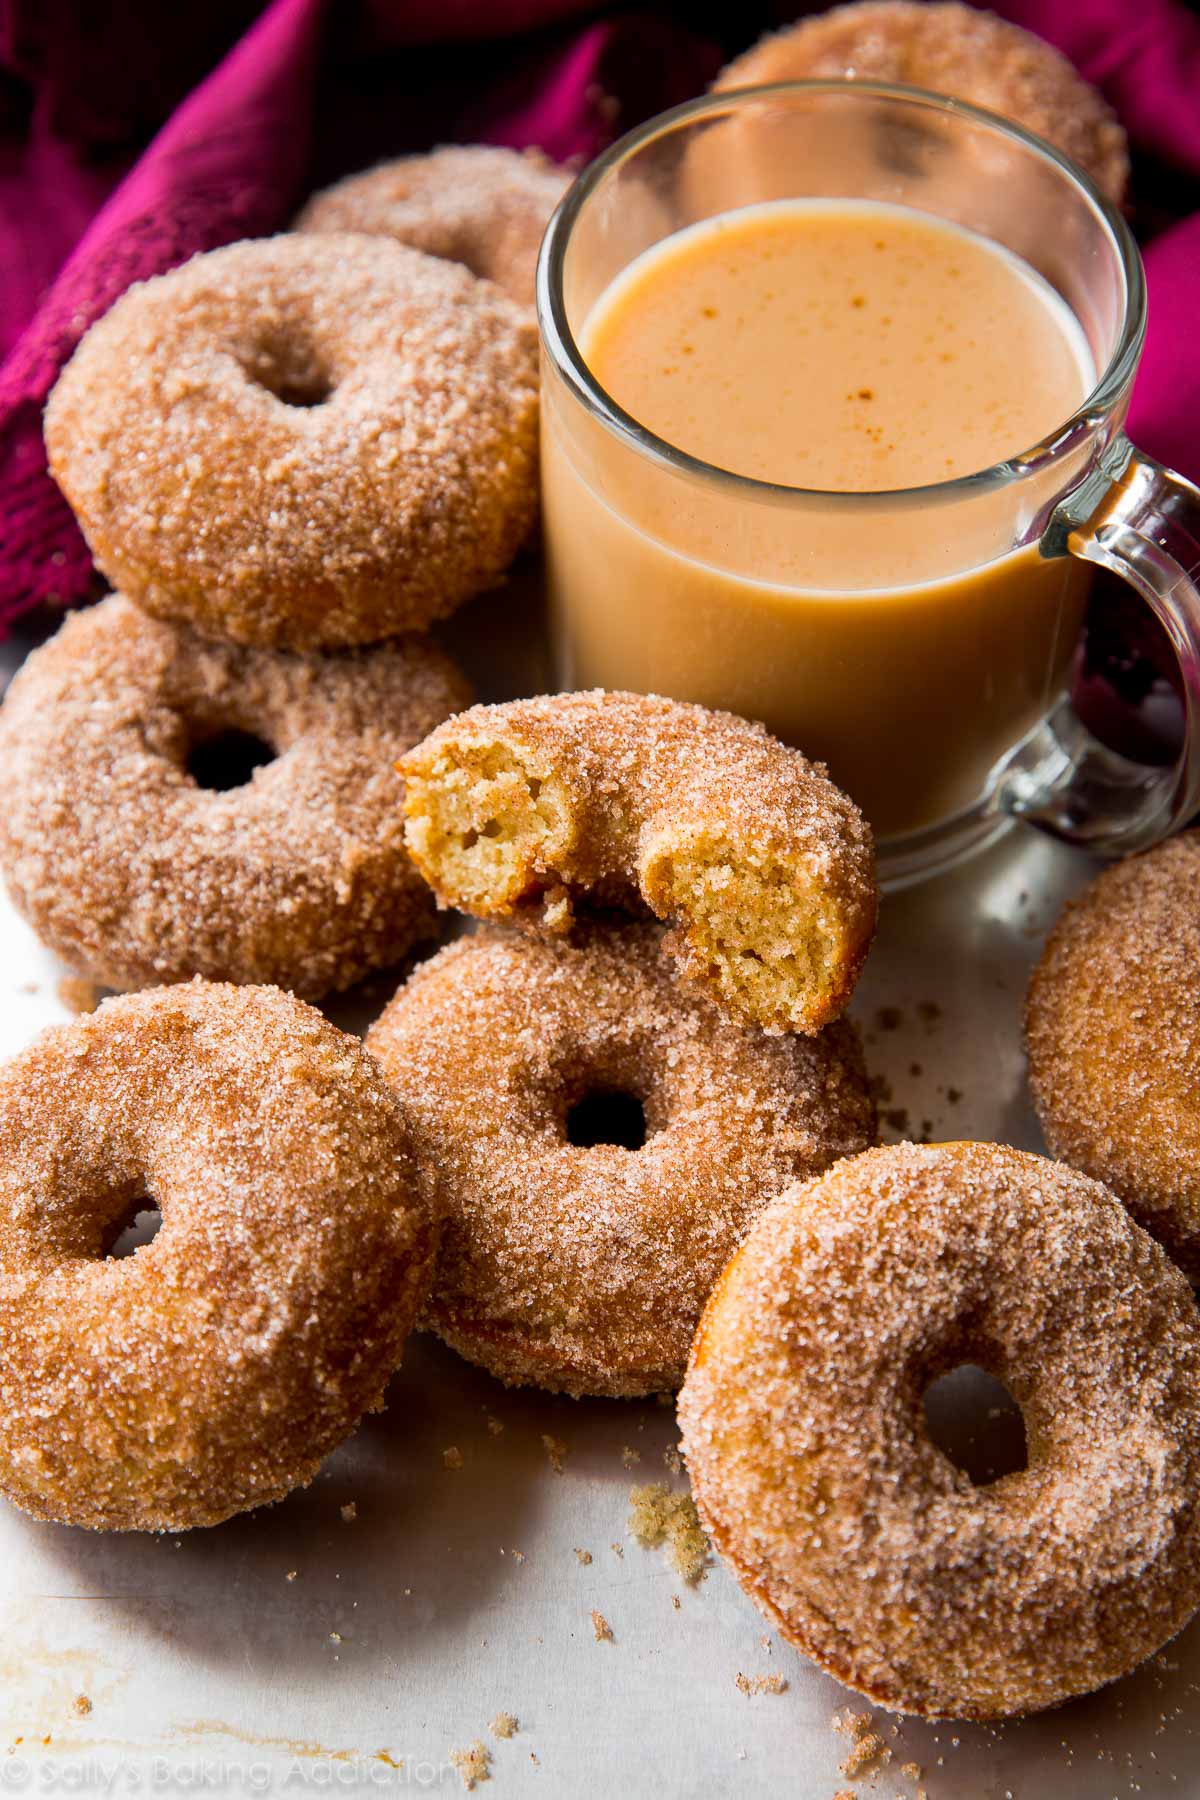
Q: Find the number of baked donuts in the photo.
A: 9